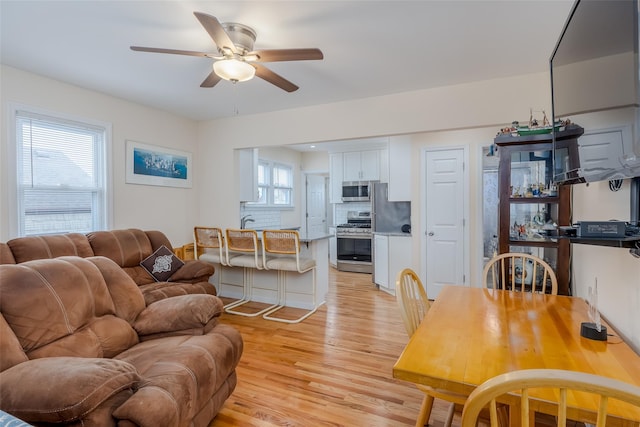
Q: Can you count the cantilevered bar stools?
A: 3